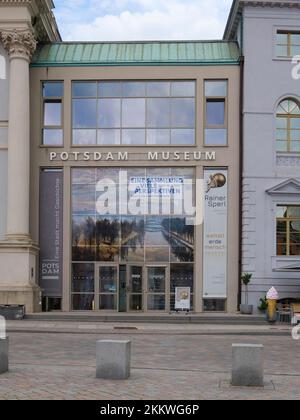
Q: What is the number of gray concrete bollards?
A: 3